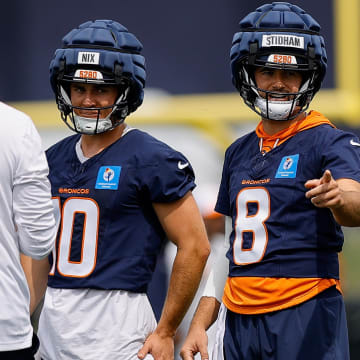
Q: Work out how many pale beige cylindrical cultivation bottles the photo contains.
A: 0